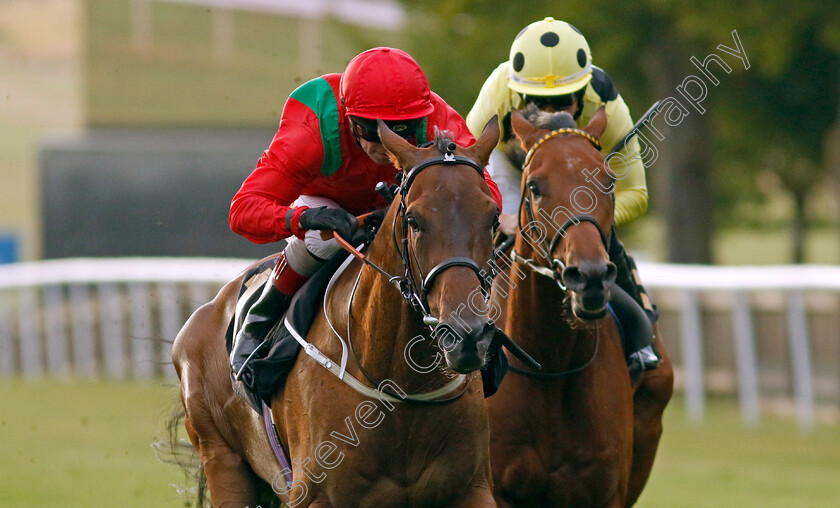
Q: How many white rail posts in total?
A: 11